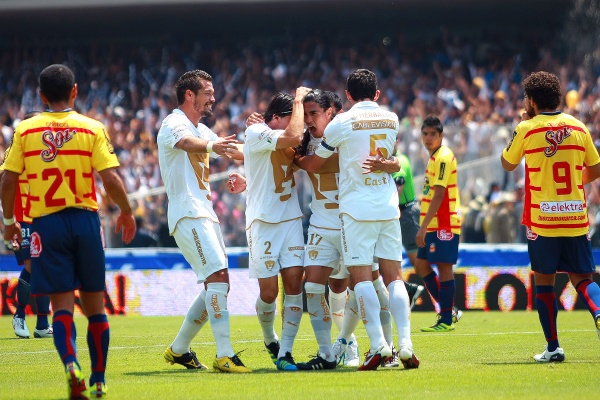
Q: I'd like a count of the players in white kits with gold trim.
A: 5